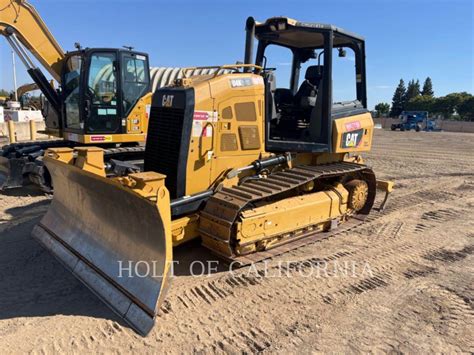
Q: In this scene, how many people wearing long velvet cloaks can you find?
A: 0